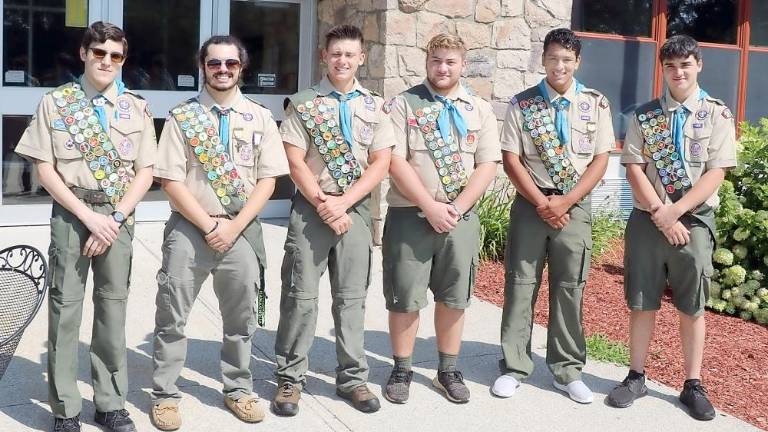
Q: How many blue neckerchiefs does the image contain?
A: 6